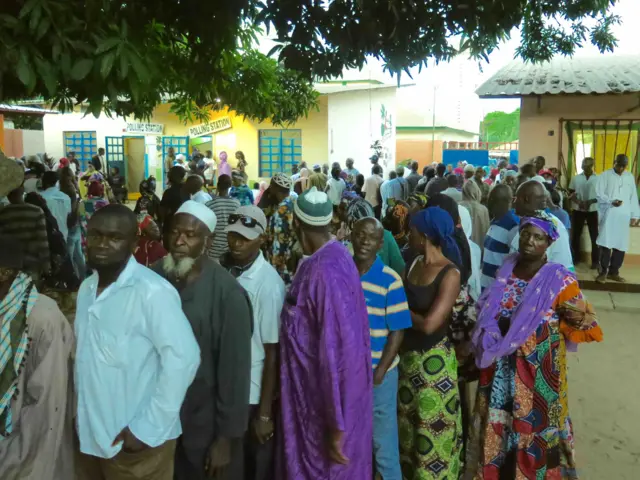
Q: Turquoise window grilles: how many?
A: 2